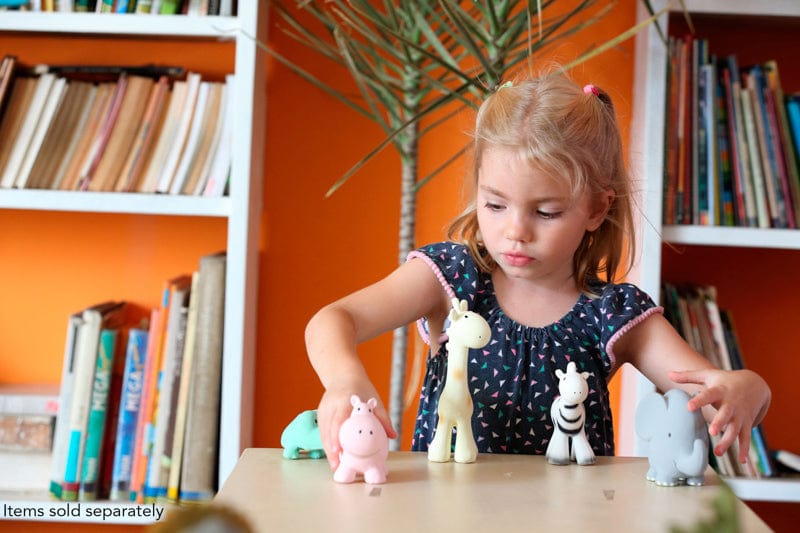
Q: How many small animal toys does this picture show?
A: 5